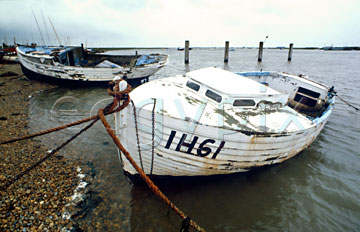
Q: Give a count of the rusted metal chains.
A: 2